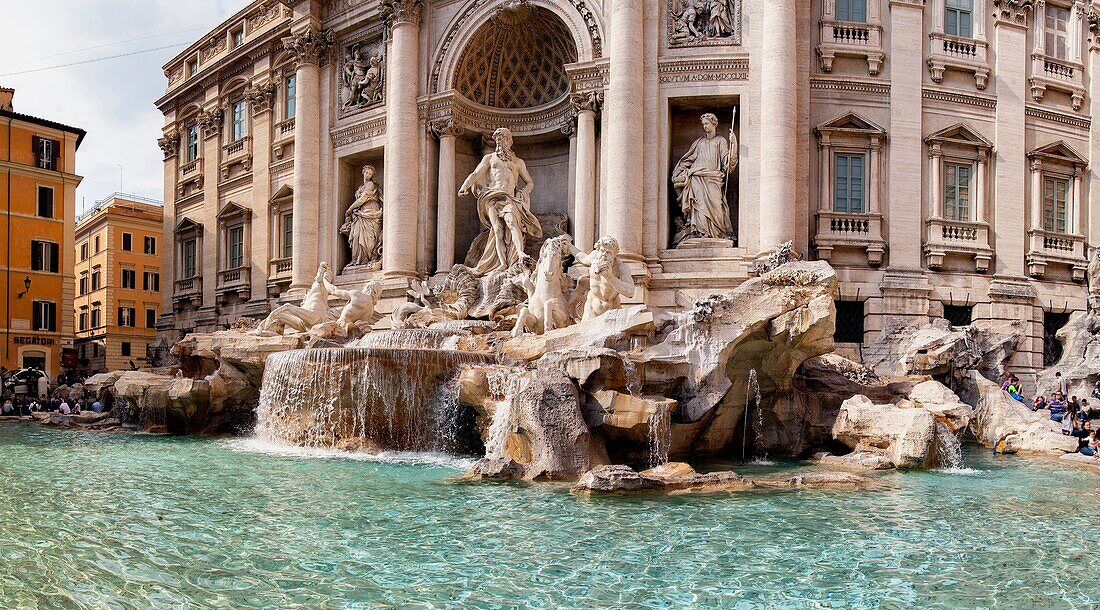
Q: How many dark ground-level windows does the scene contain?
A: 3